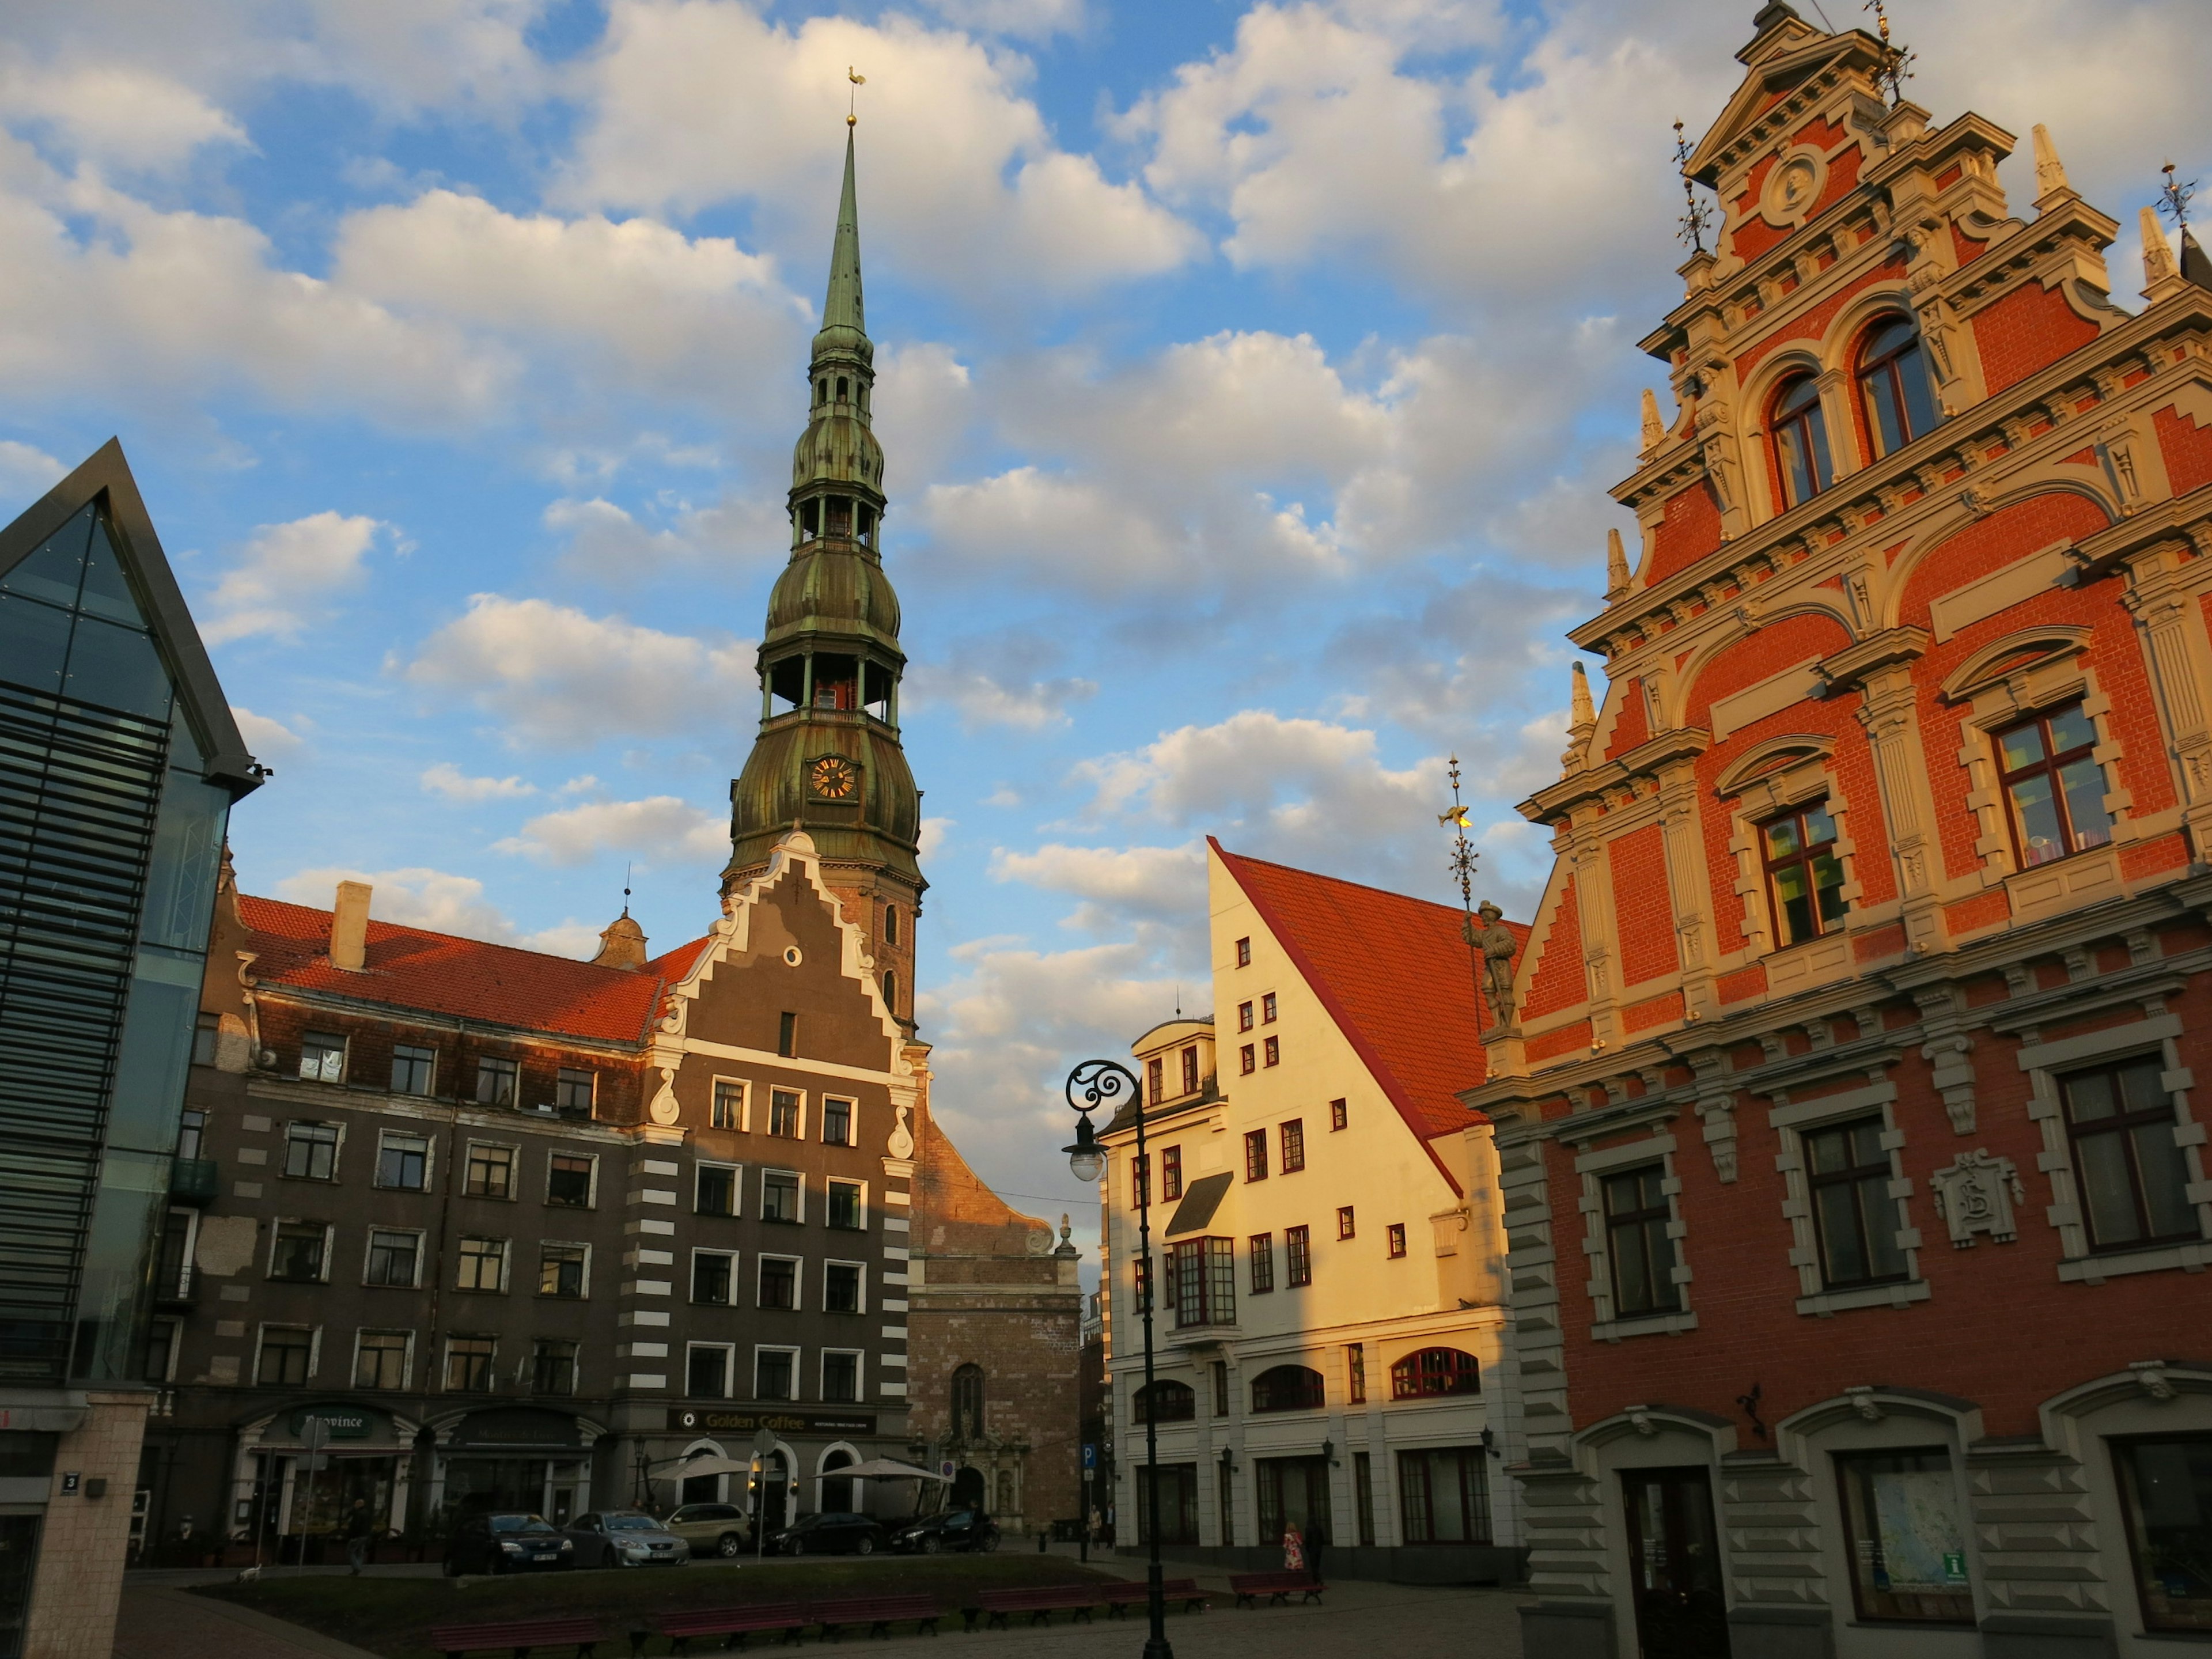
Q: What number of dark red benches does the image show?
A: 6